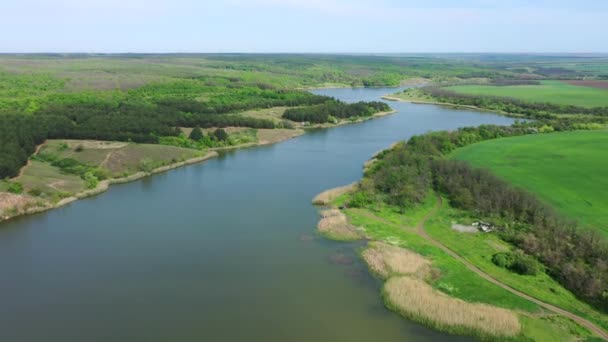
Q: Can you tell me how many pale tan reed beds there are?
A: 4